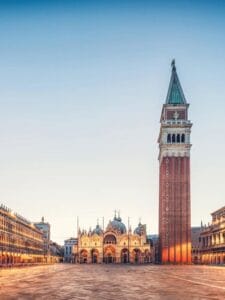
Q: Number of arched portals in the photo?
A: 5